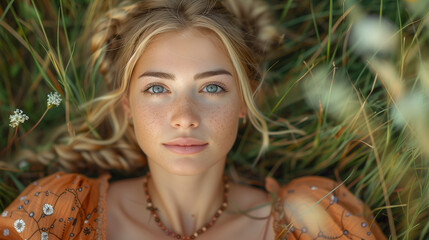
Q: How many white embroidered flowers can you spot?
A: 3